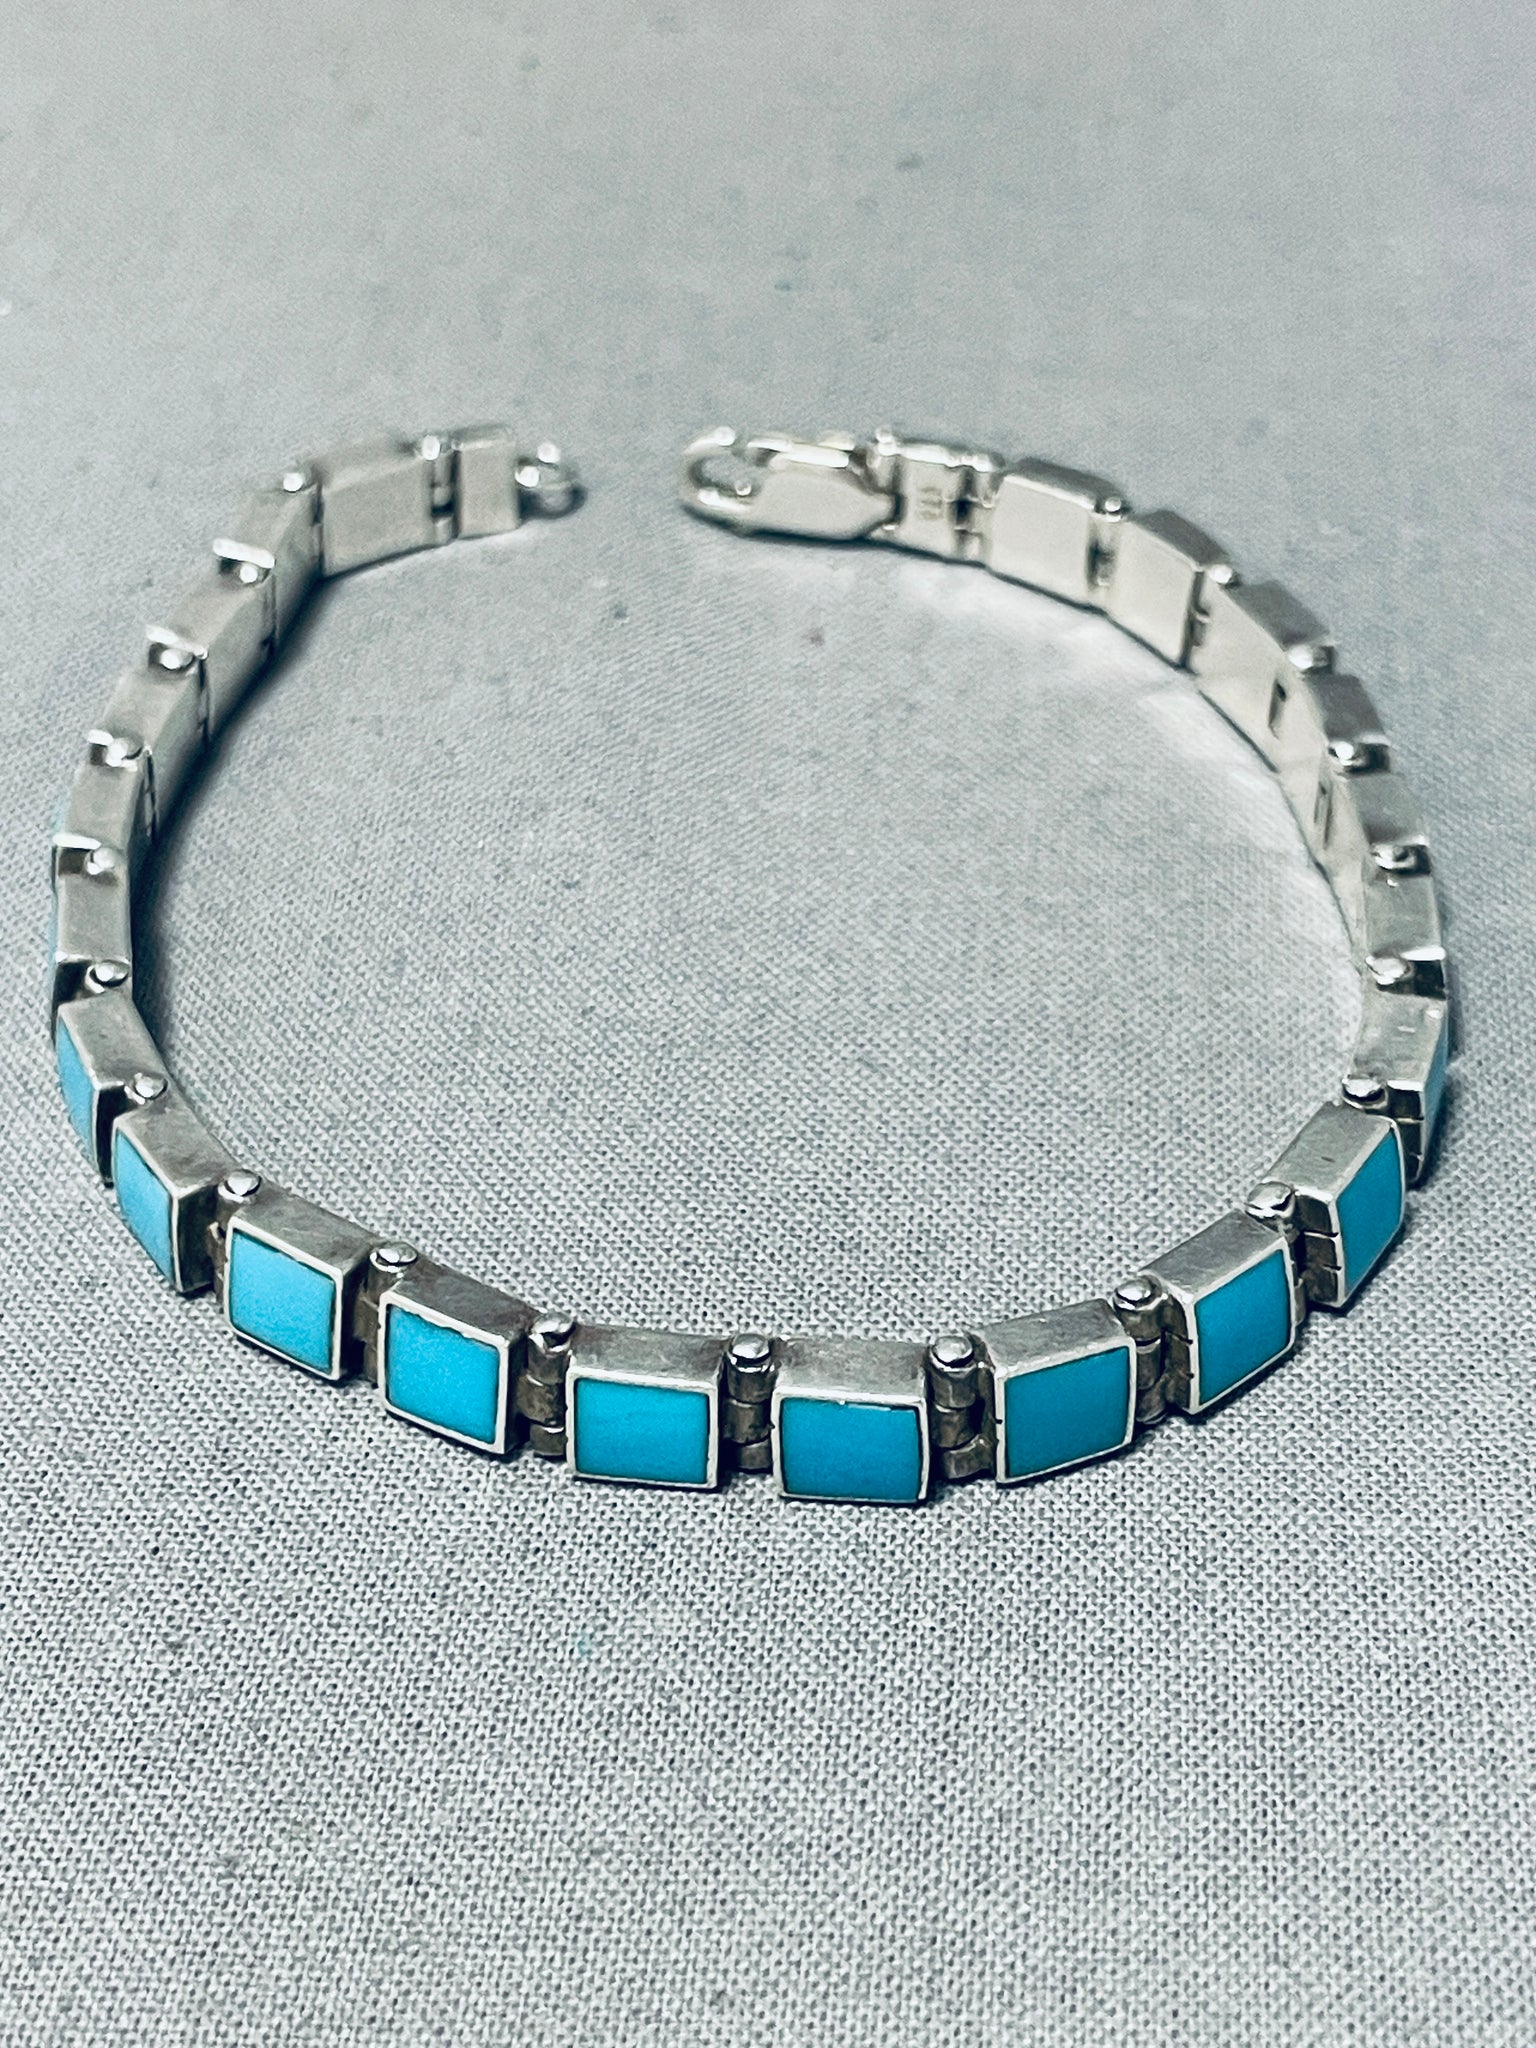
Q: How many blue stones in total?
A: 10